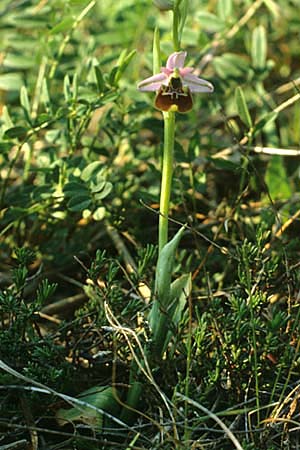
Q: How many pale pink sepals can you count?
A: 3